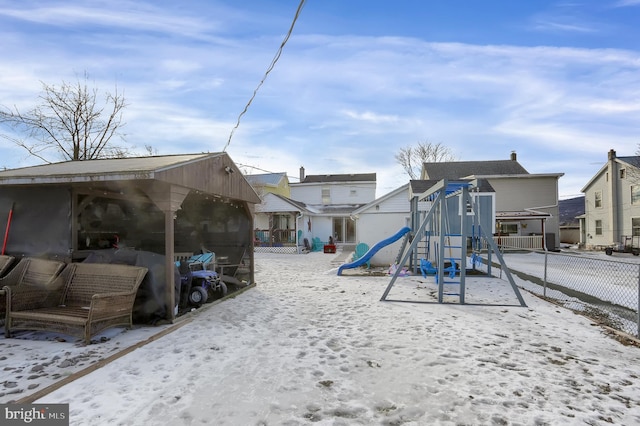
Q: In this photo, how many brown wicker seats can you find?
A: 3